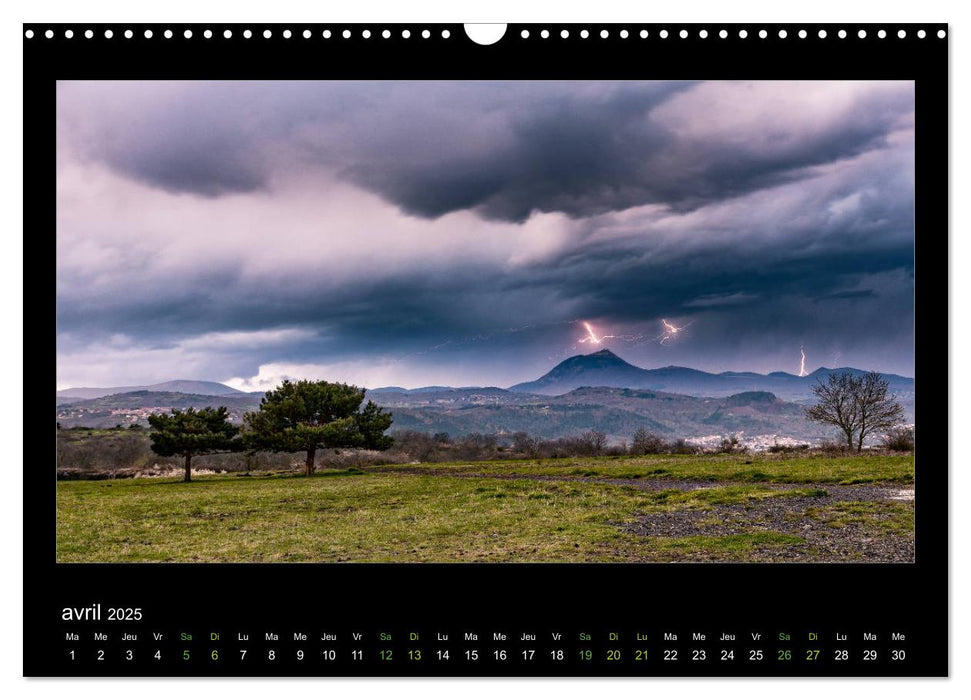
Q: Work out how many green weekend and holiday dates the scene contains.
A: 9